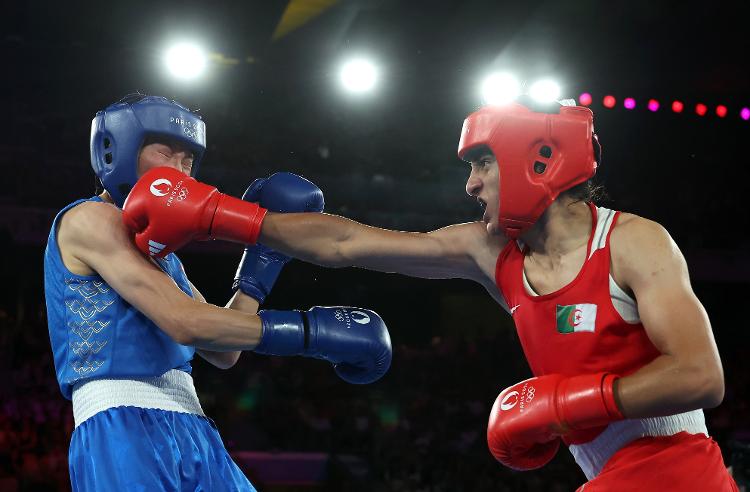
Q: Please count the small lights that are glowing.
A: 8